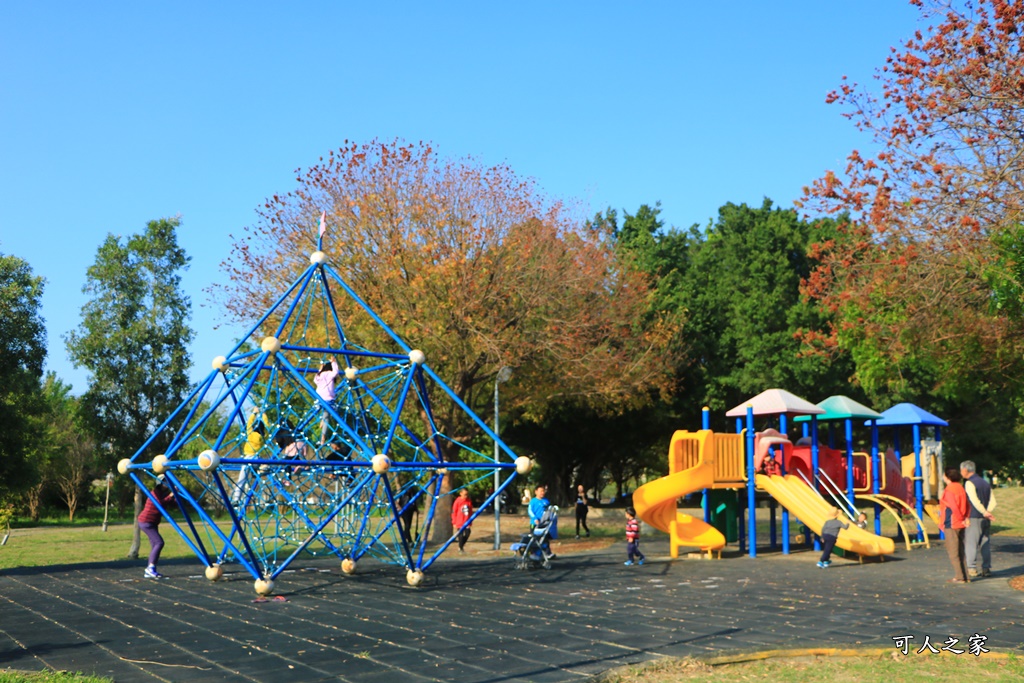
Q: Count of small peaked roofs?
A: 3